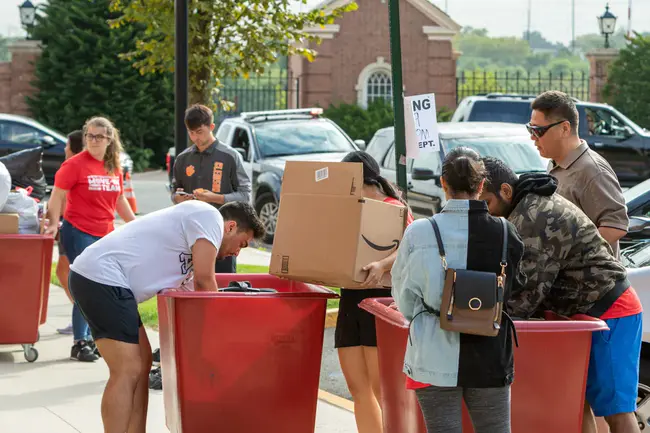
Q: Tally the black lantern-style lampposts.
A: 2